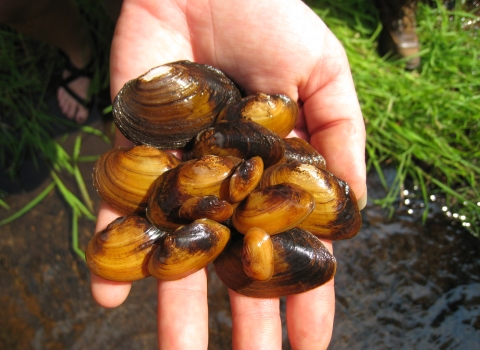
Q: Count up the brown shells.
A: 14